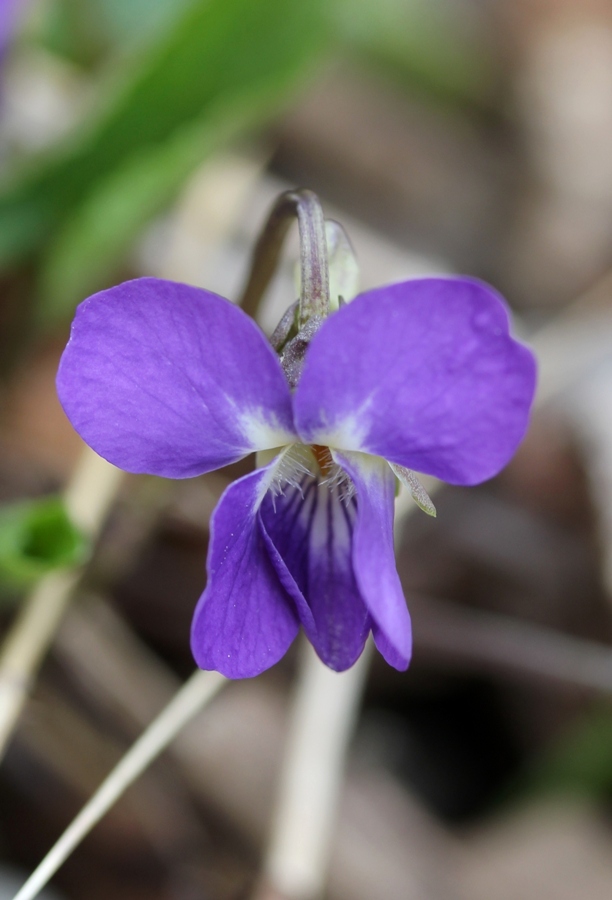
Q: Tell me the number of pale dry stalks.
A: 3